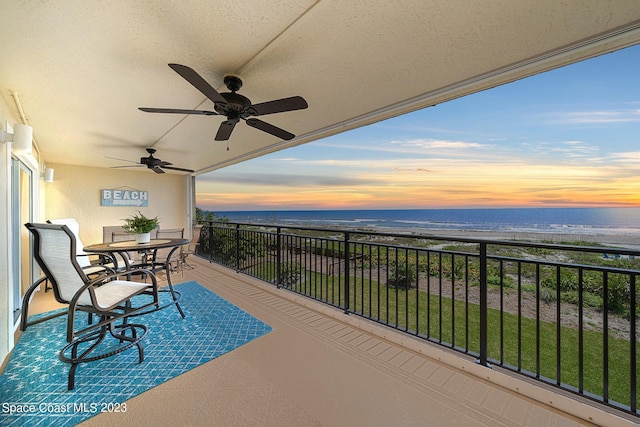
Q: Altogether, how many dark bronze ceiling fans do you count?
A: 2